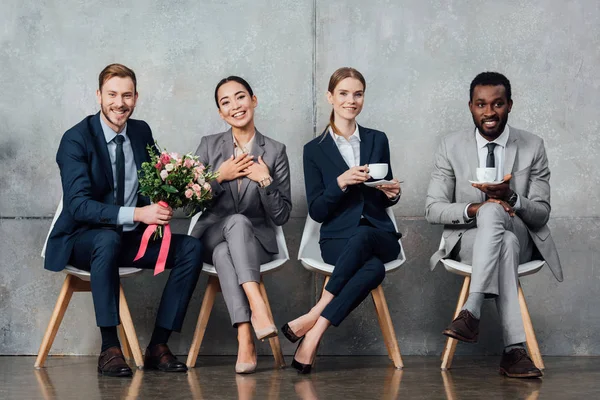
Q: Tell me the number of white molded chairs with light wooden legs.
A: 4